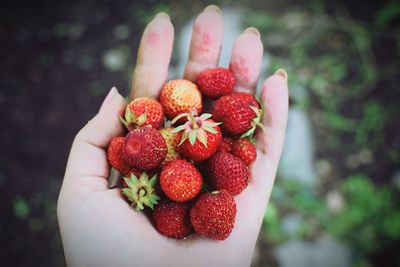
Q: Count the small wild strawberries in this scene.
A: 15